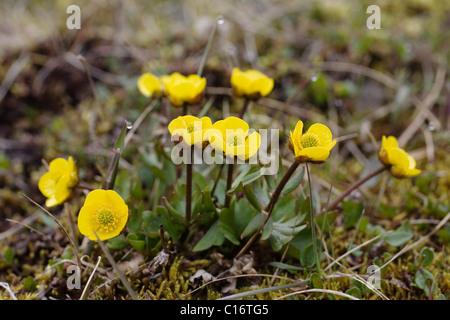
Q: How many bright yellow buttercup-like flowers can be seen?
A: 9